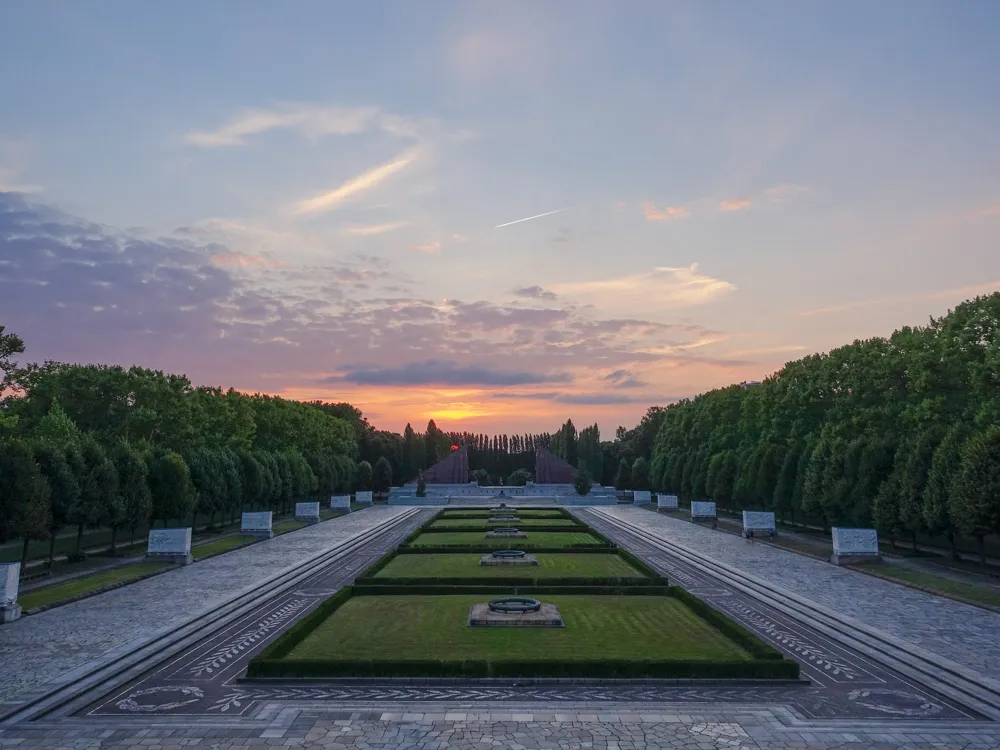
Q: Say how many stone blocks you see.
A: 11